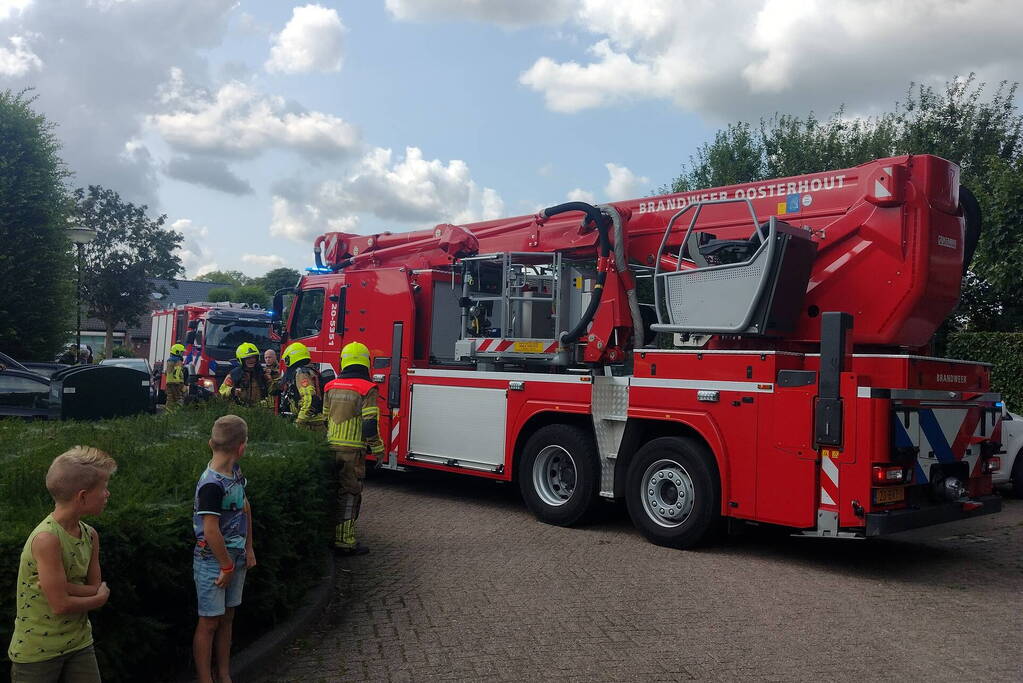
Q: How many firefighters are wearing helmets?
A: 4